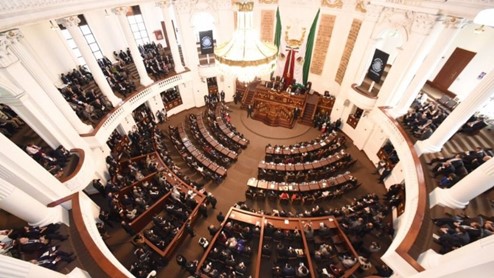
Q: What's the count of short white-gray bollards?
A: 0